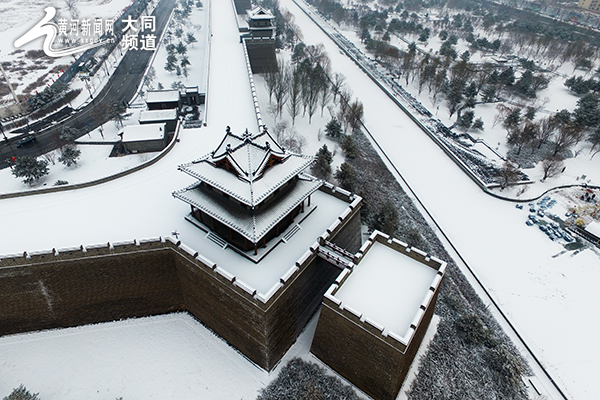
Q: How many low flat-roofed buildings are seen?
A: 3